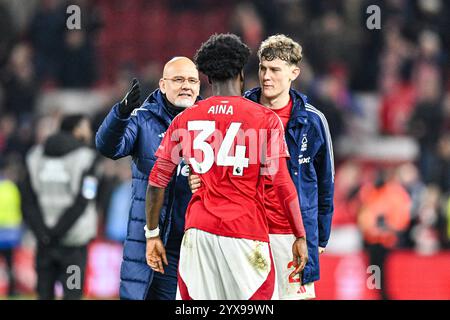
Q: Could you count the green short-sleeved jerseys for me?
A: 0